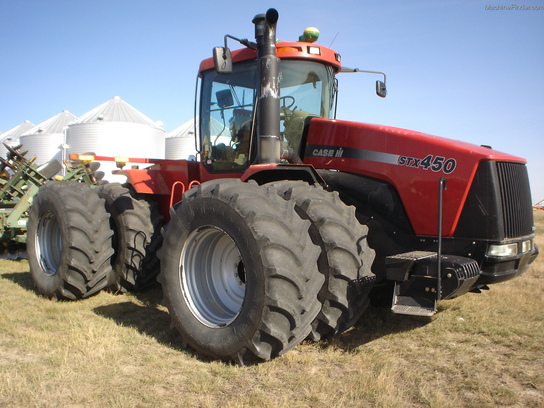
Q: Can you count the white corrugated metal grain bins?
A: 4